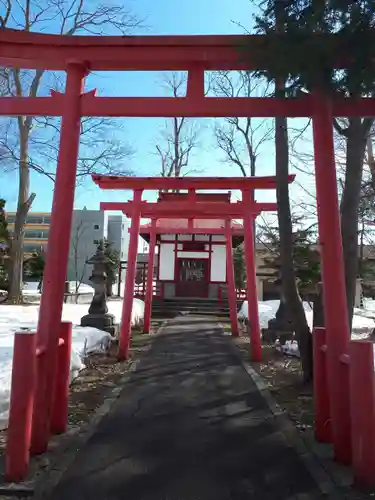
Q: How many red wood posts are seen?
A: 10